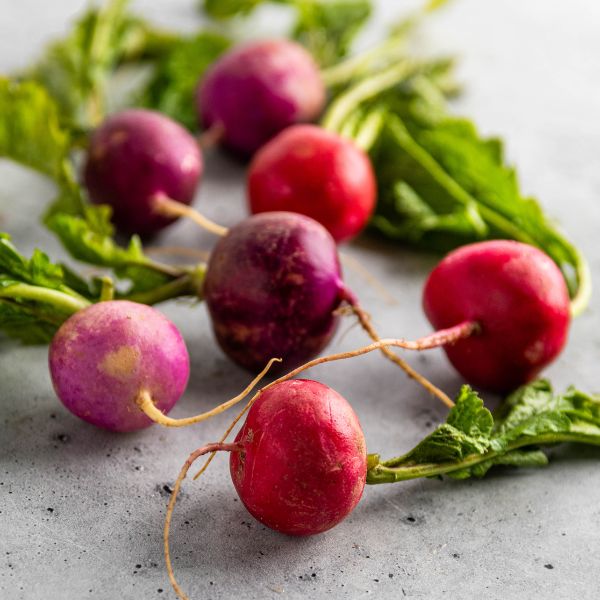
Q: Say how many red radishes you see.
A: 3